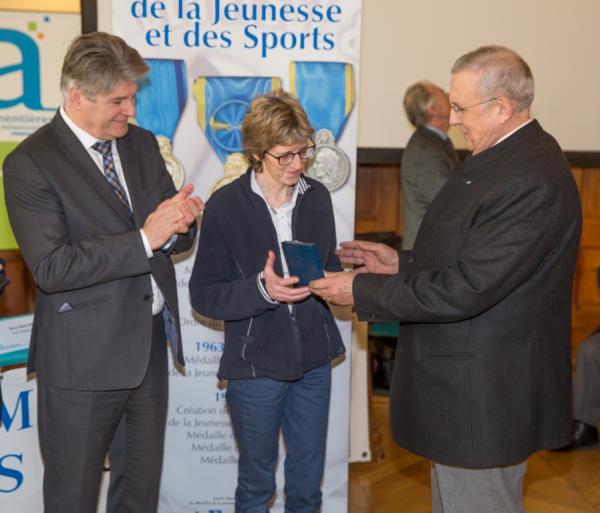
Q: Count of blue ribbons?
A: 3